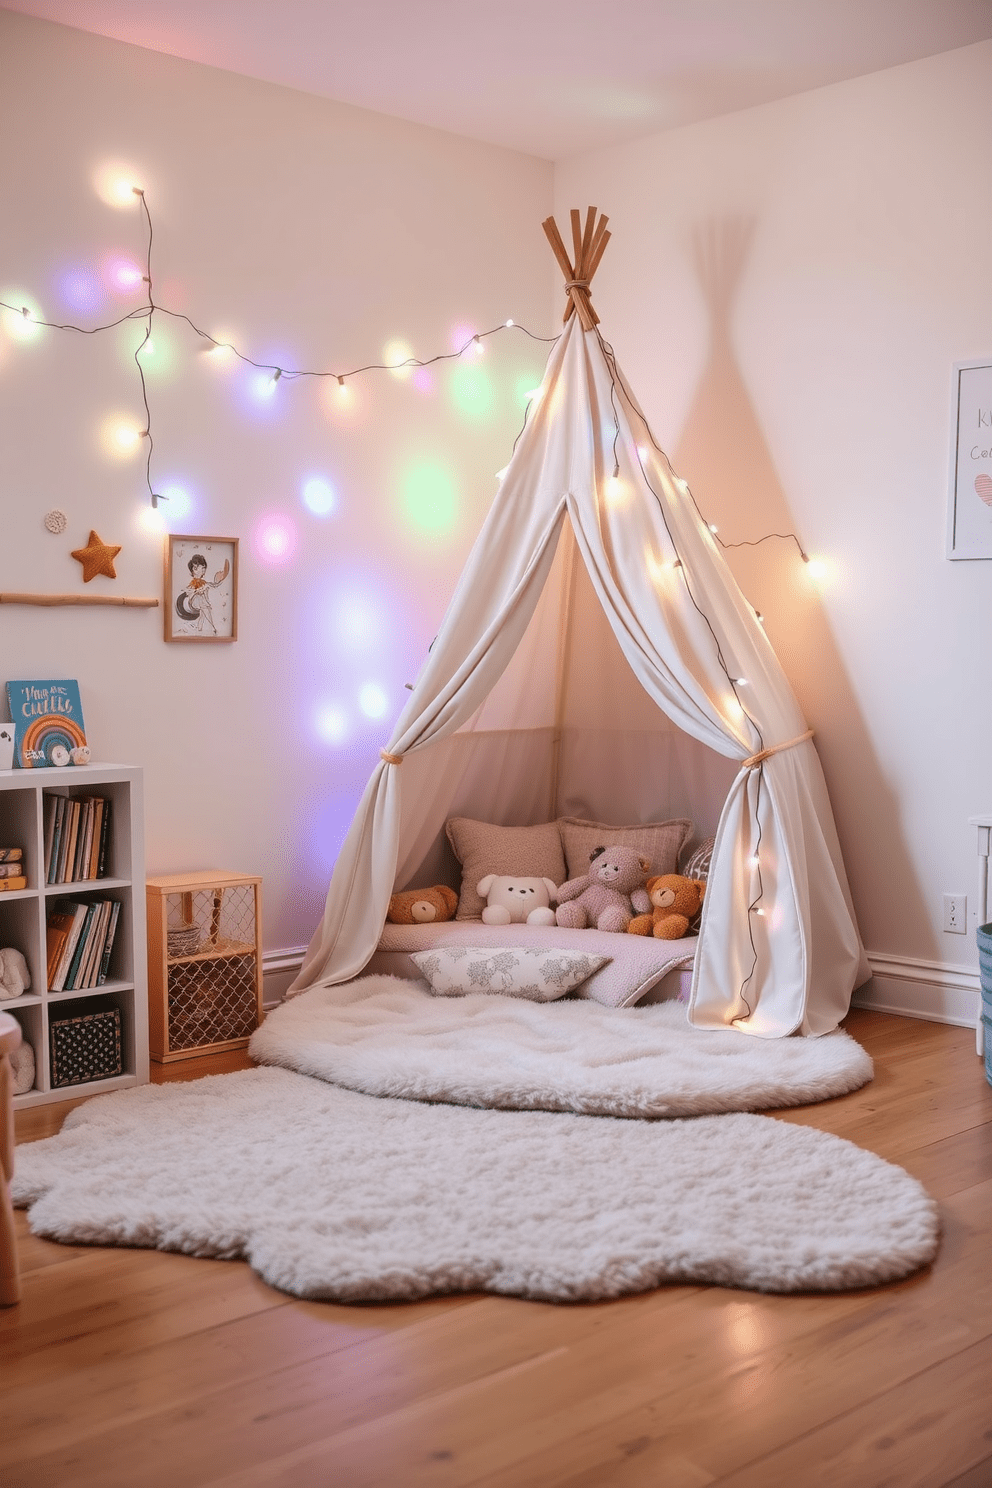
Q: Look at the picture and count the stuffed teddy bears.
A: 4